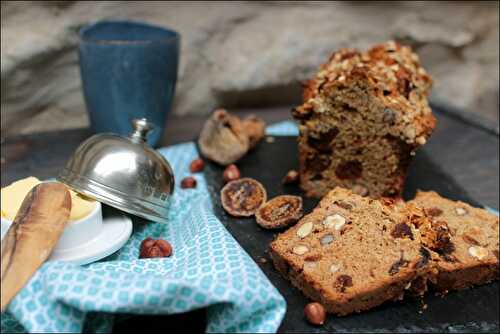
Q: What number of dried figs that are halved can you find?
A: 2